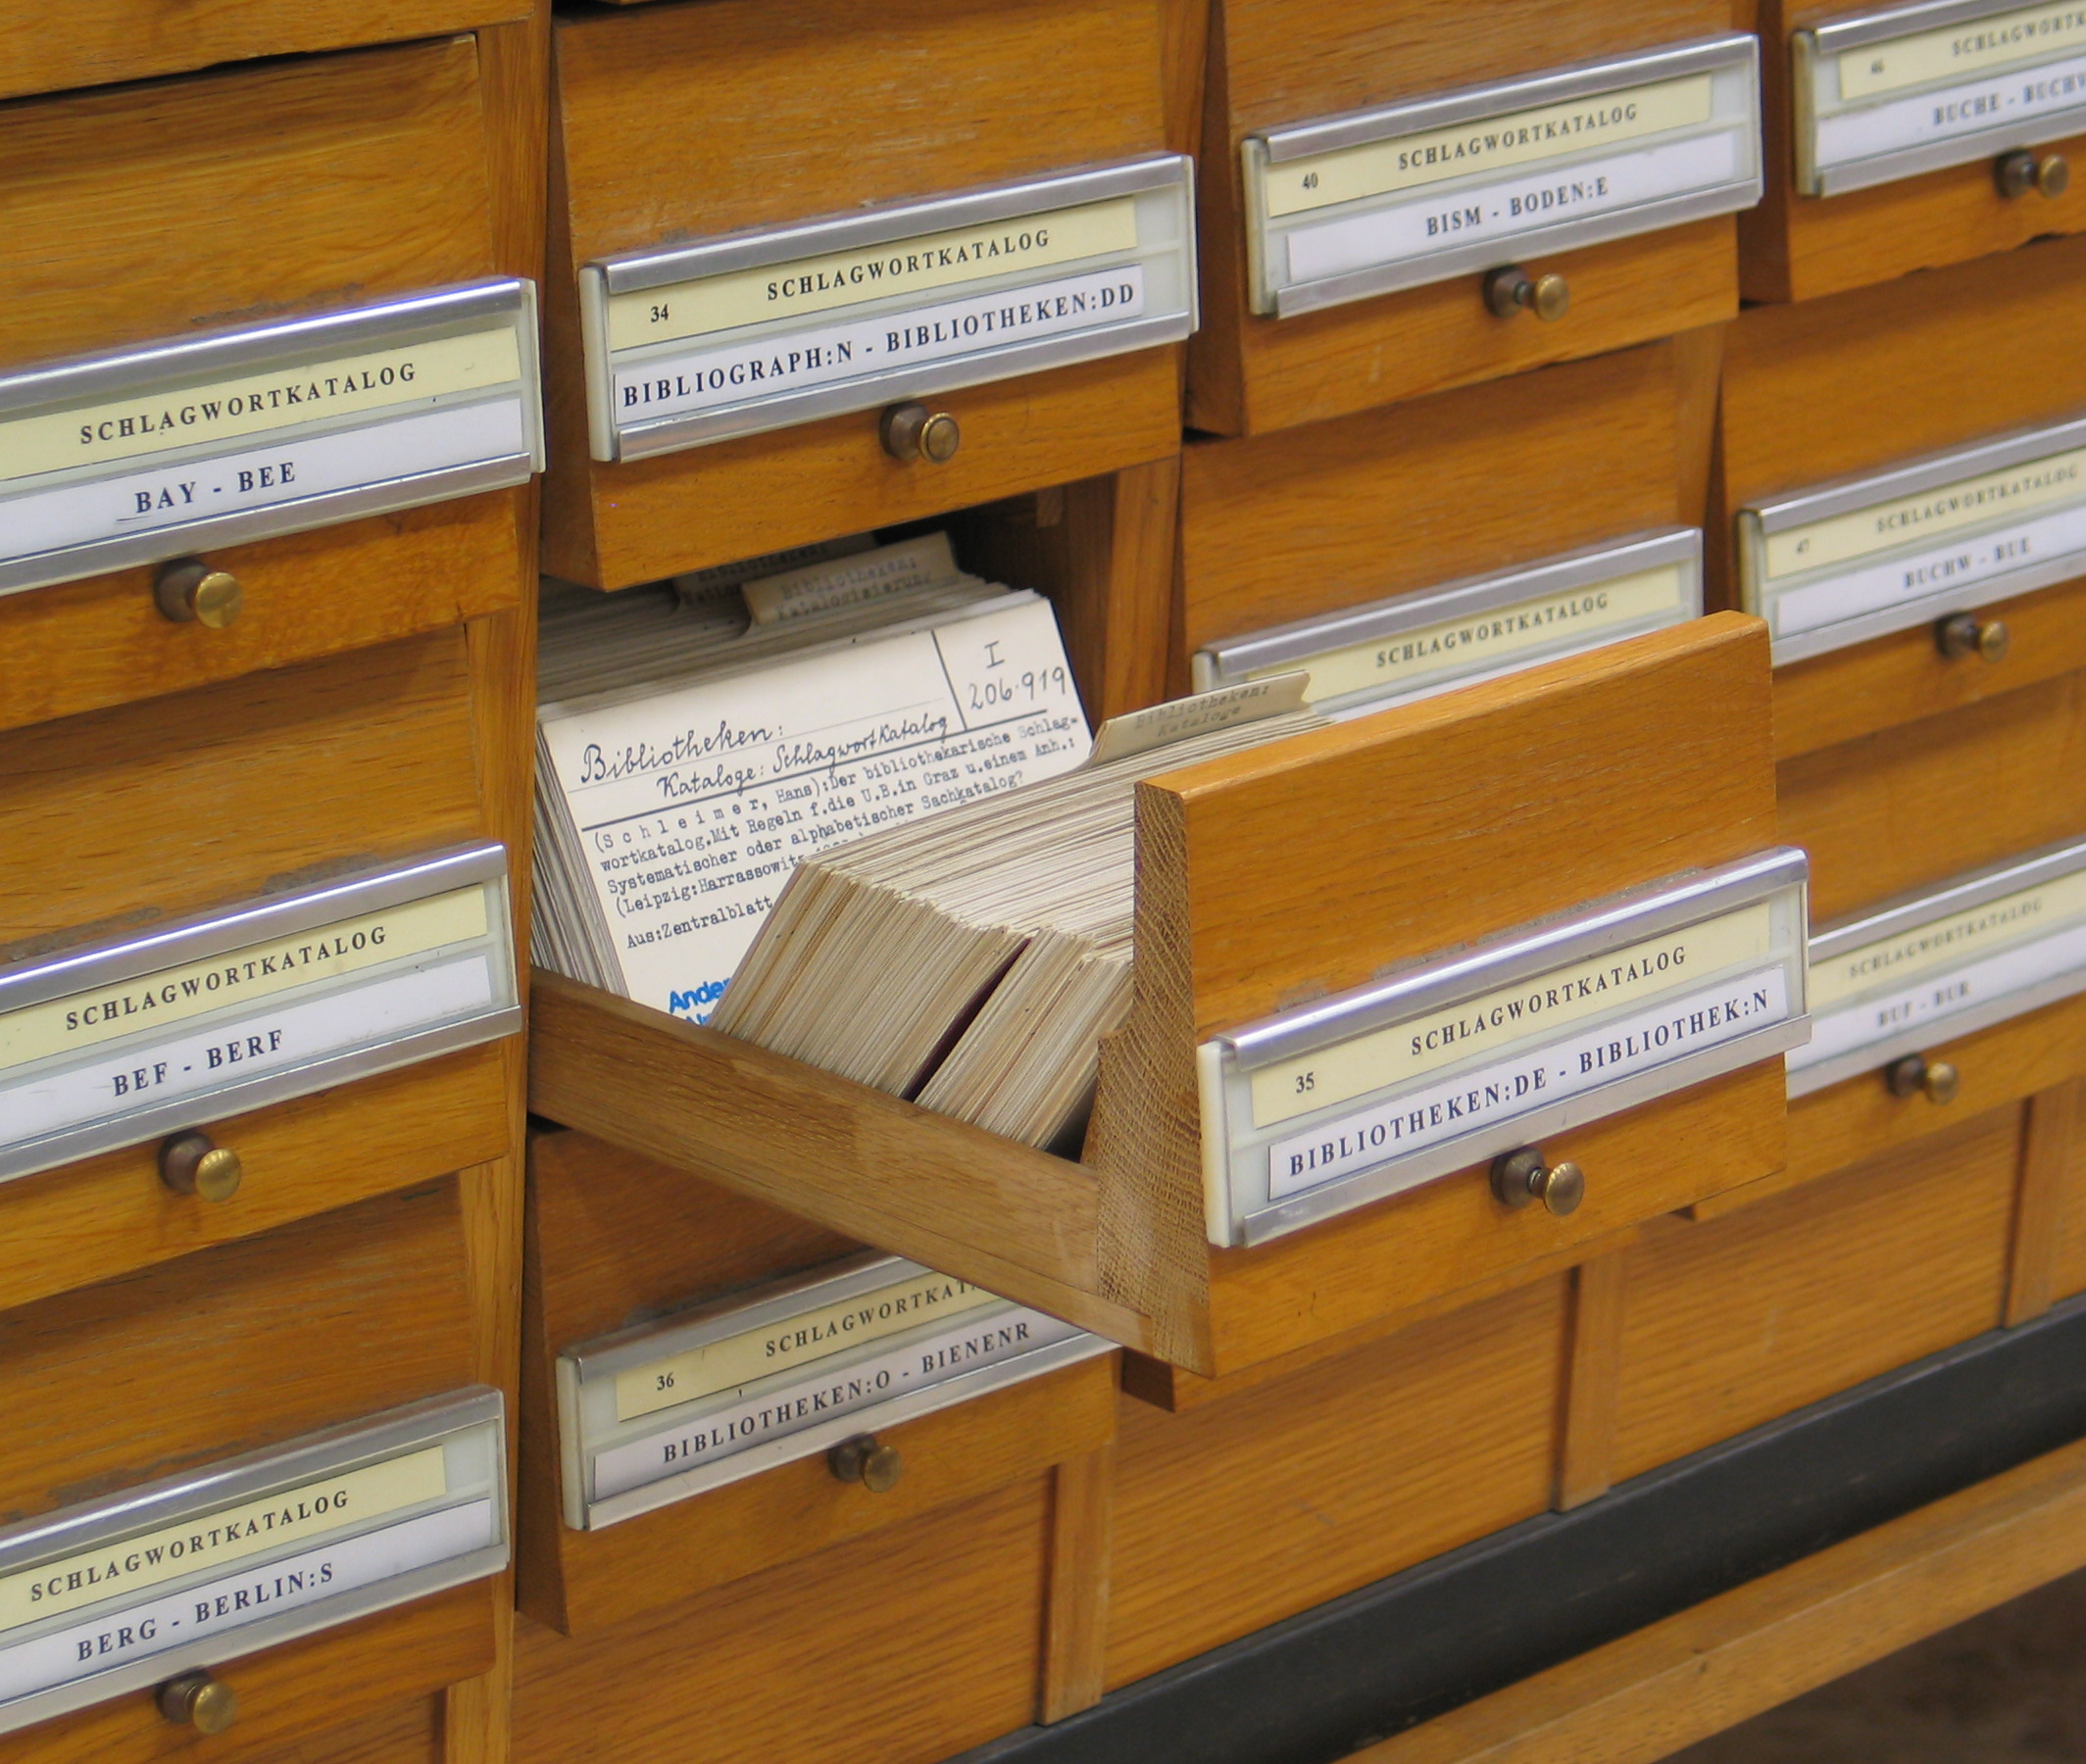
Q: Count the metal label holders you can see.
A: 11